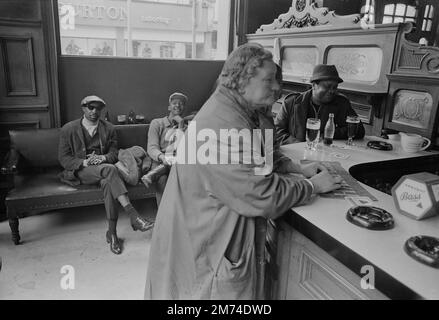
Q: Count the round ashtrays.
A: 3